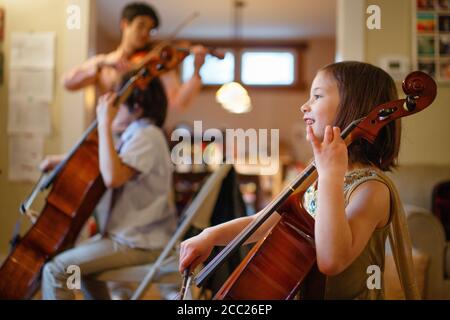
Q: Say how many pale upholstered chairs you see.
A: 1